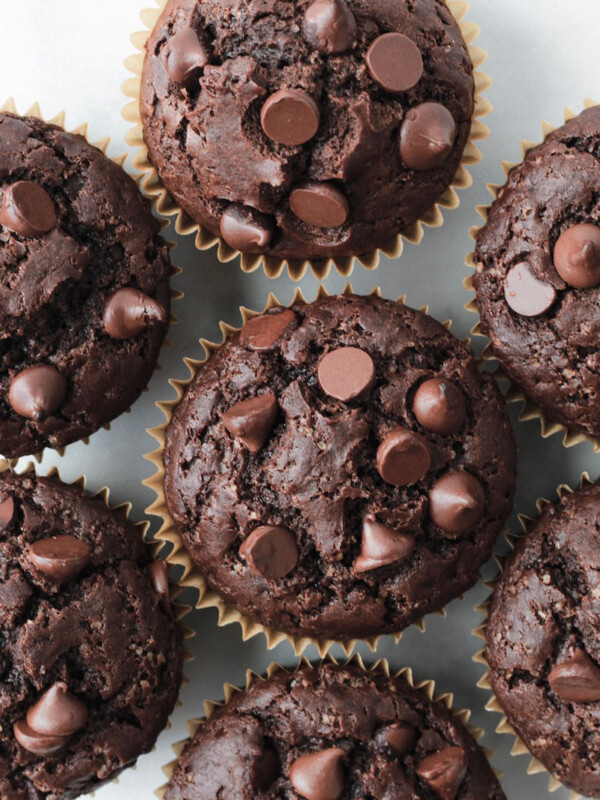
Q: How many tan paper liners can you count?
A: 7